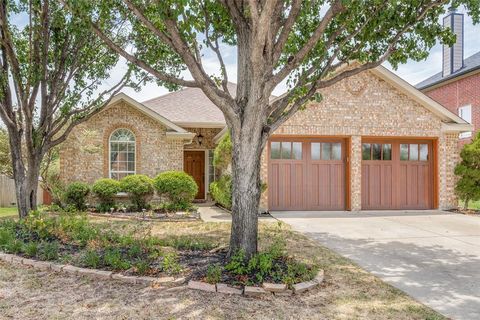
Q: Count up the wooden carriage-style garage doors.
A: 2